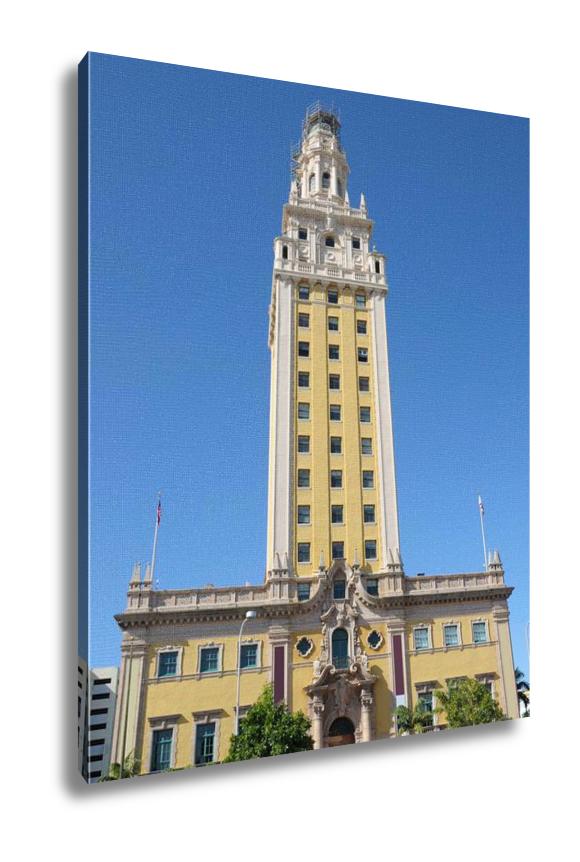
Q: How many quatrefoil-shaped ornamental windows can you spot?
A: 2